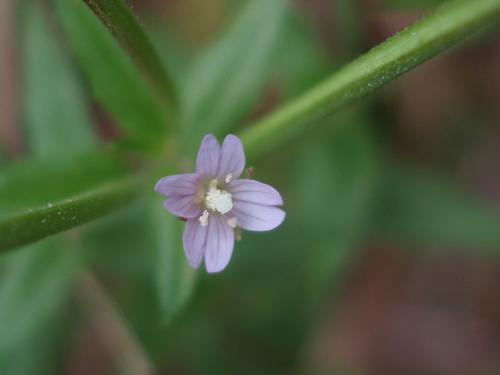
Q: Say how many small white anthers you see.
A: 3